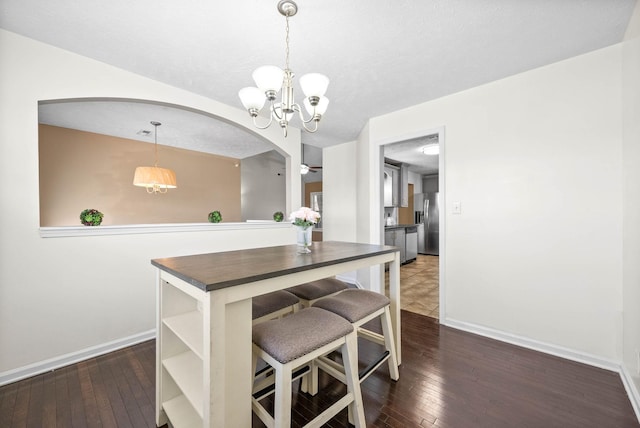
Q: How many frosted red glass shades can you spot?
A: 0